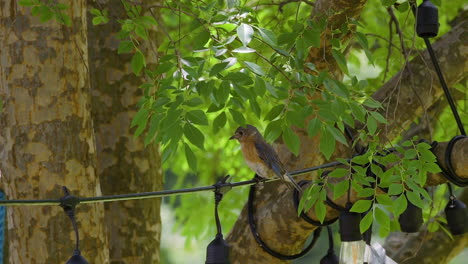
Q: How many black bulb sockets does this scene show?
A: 7